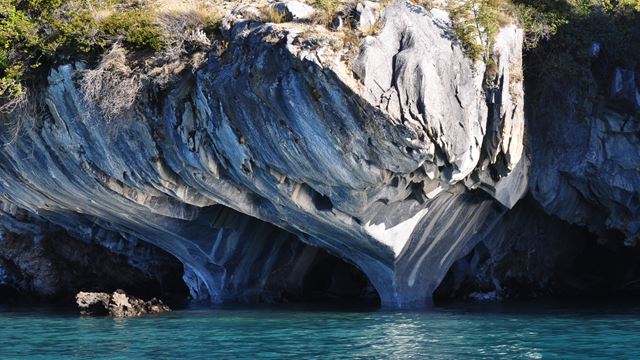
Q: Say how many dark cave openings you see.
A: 3